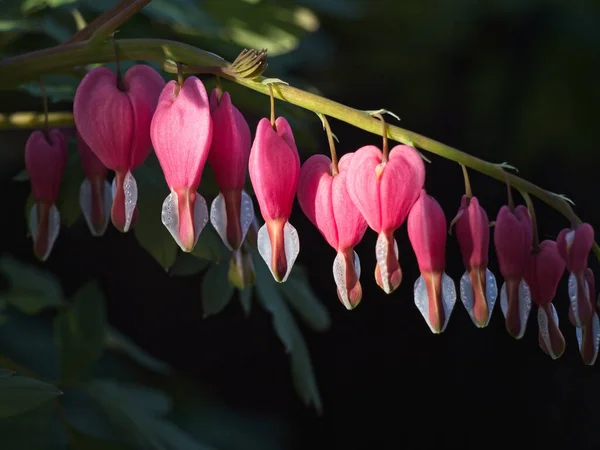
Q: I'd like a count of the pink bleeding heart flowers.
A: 14